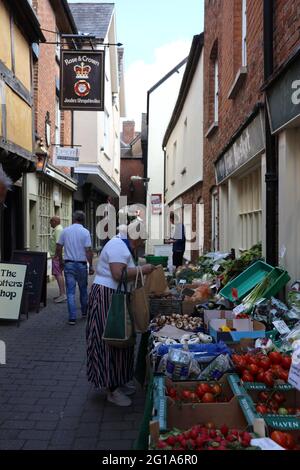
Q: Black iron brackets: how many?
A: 2